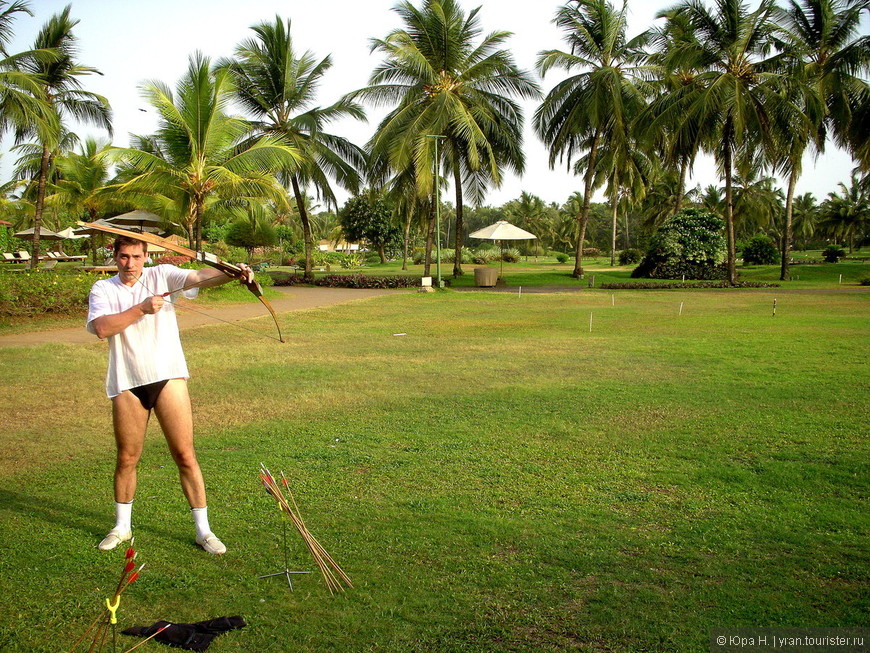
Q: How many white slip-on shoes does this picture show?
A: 2